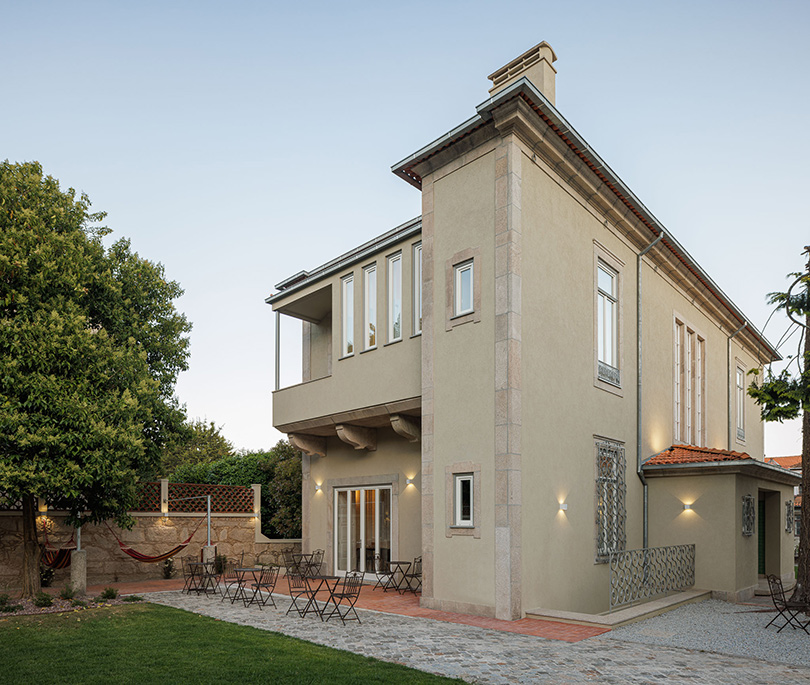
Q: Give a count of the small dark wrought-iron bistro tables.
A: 5